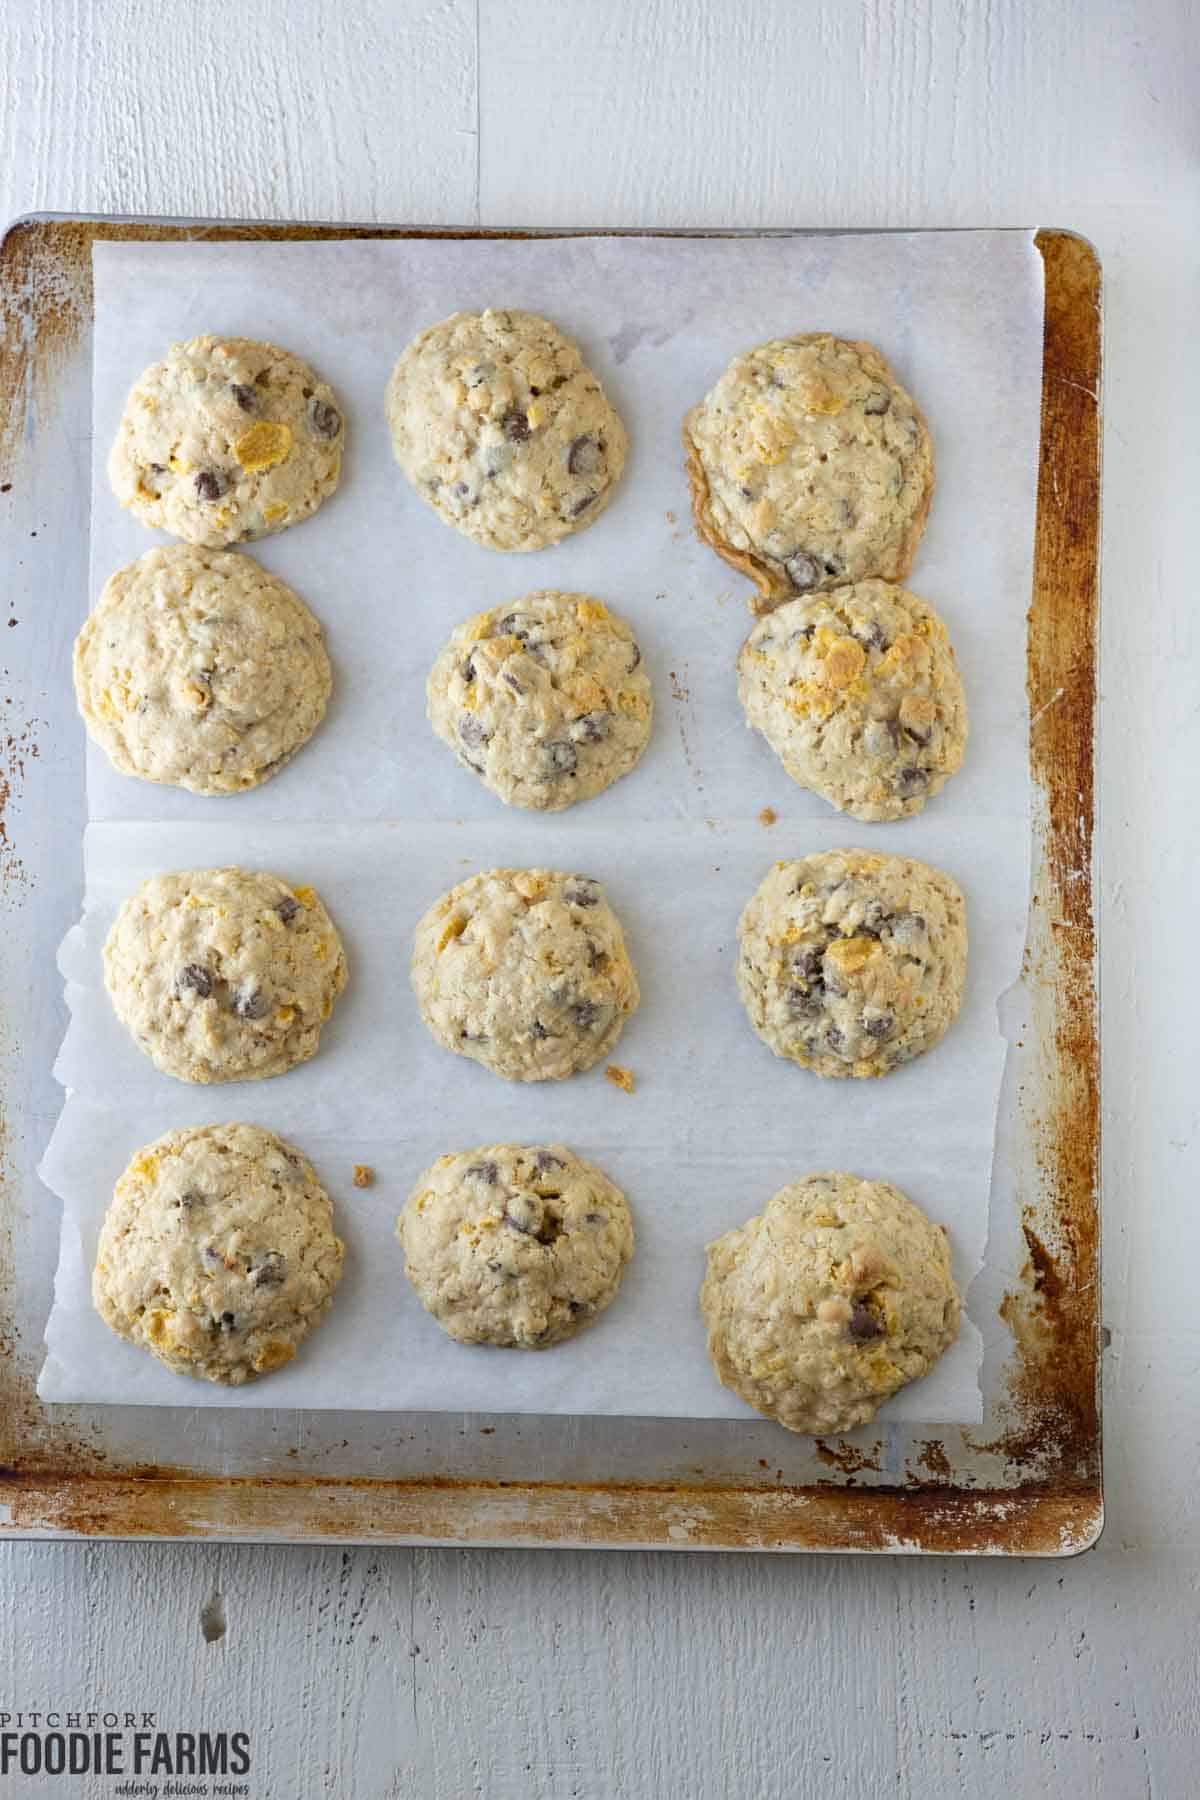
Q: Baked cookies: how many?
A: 12